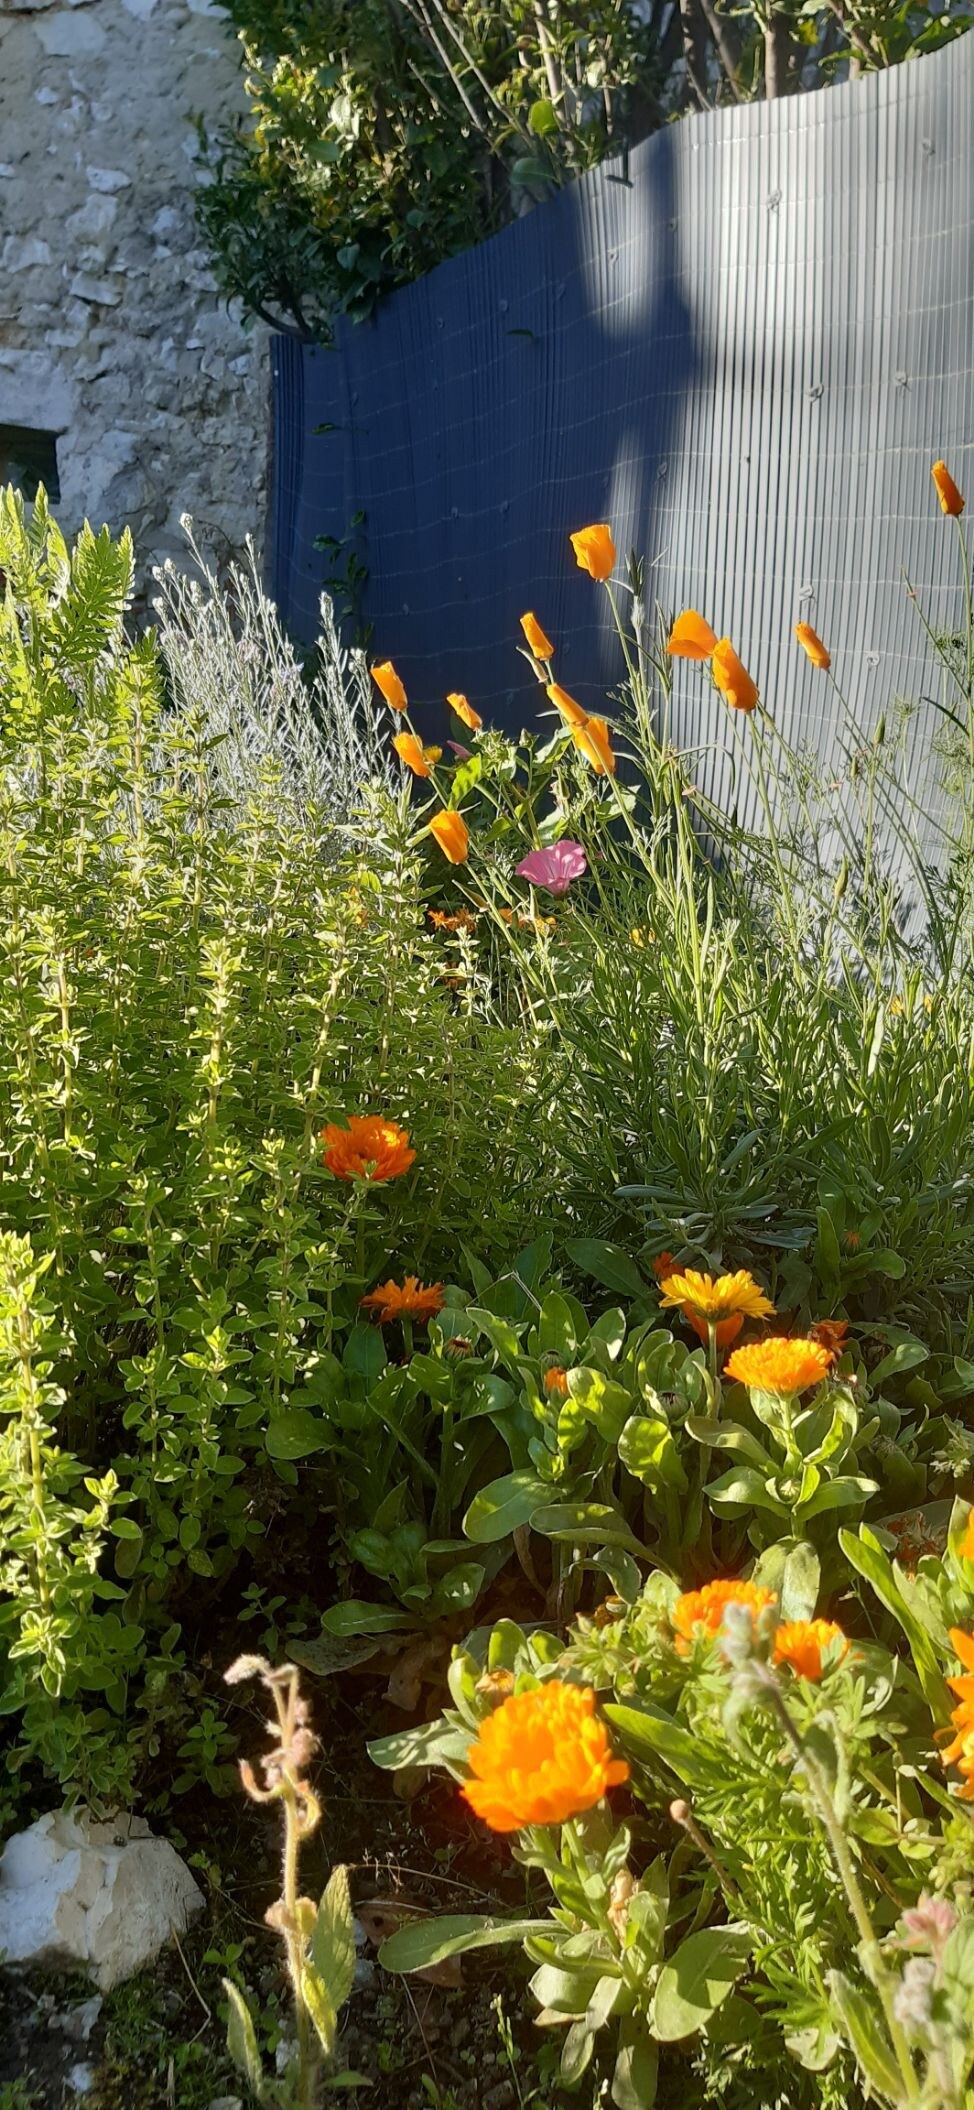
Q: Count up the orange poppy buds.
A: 12